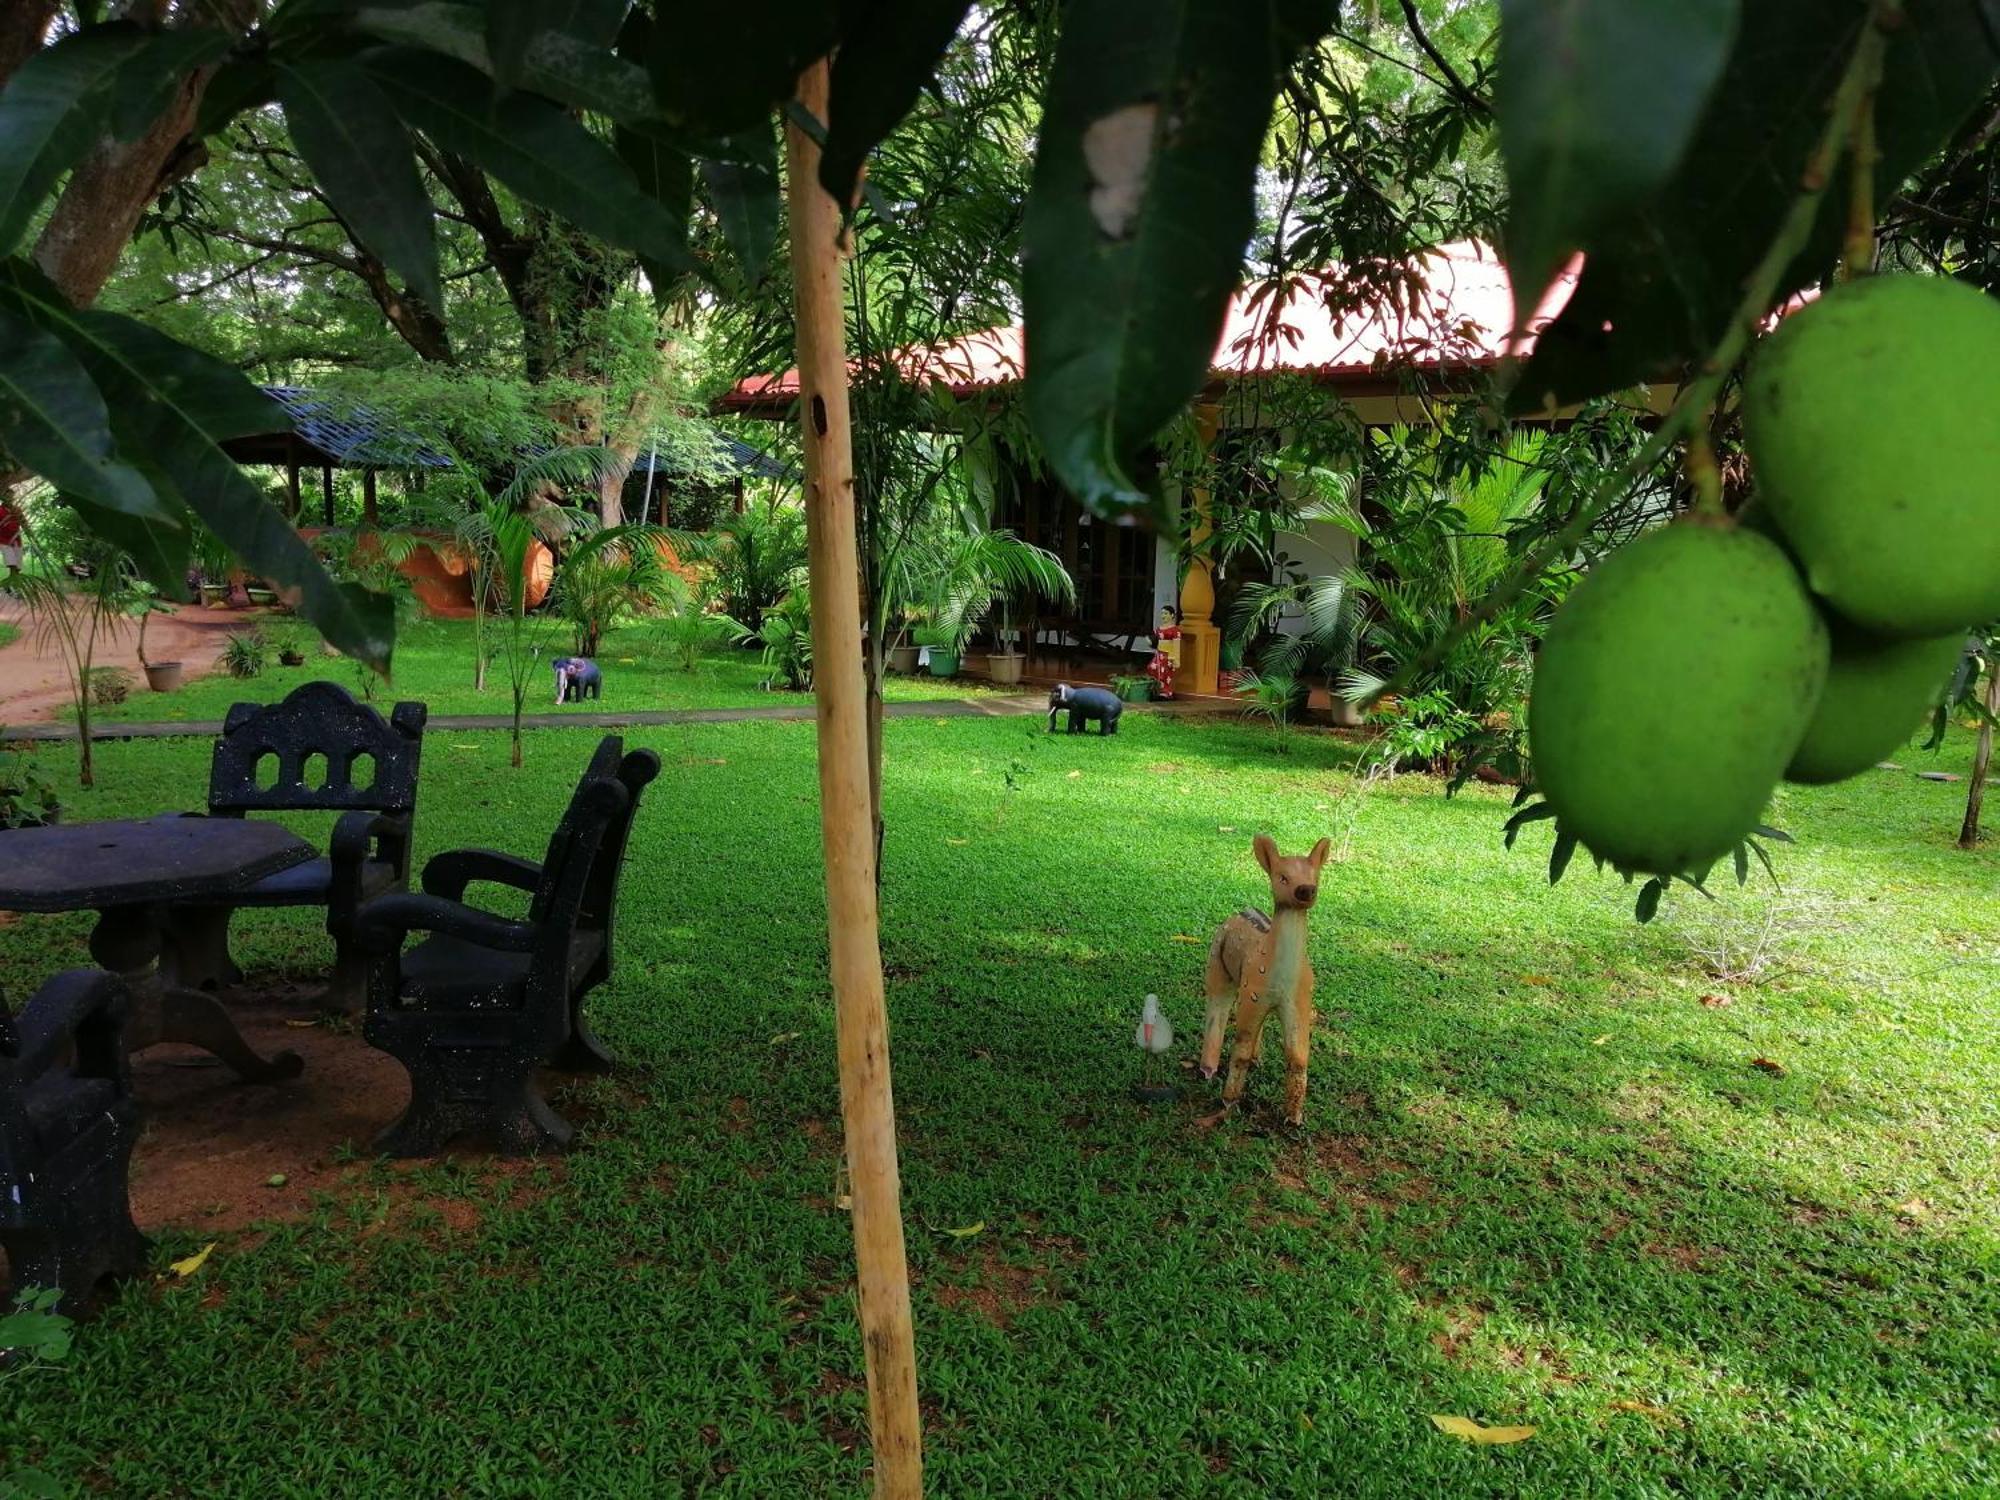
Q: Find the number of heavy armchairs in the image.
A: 3